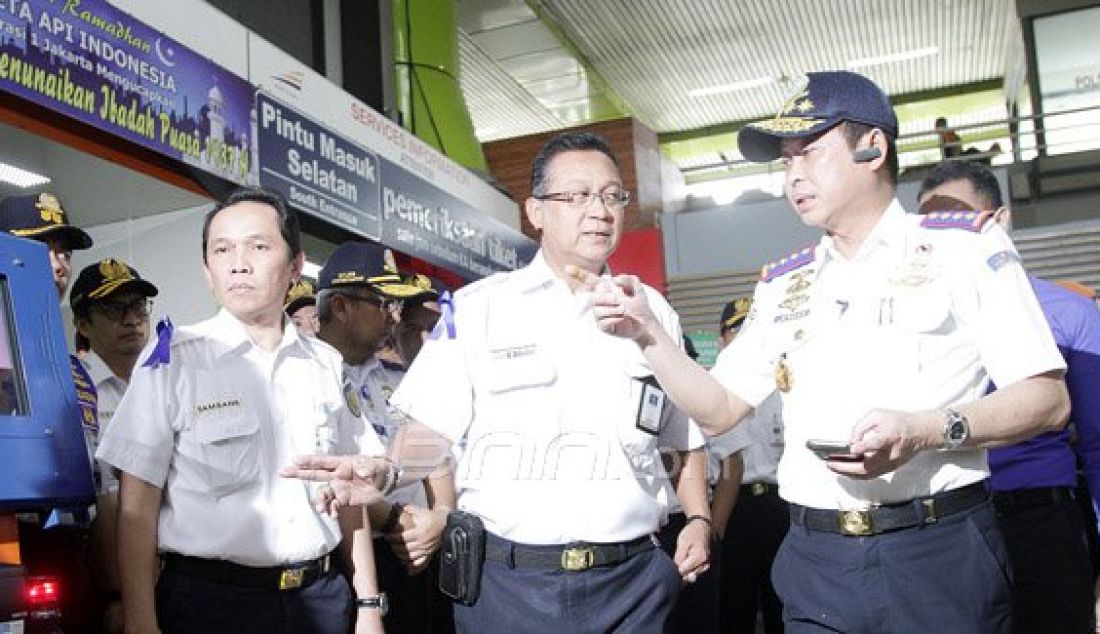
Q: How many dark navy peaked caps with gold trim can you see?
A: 7